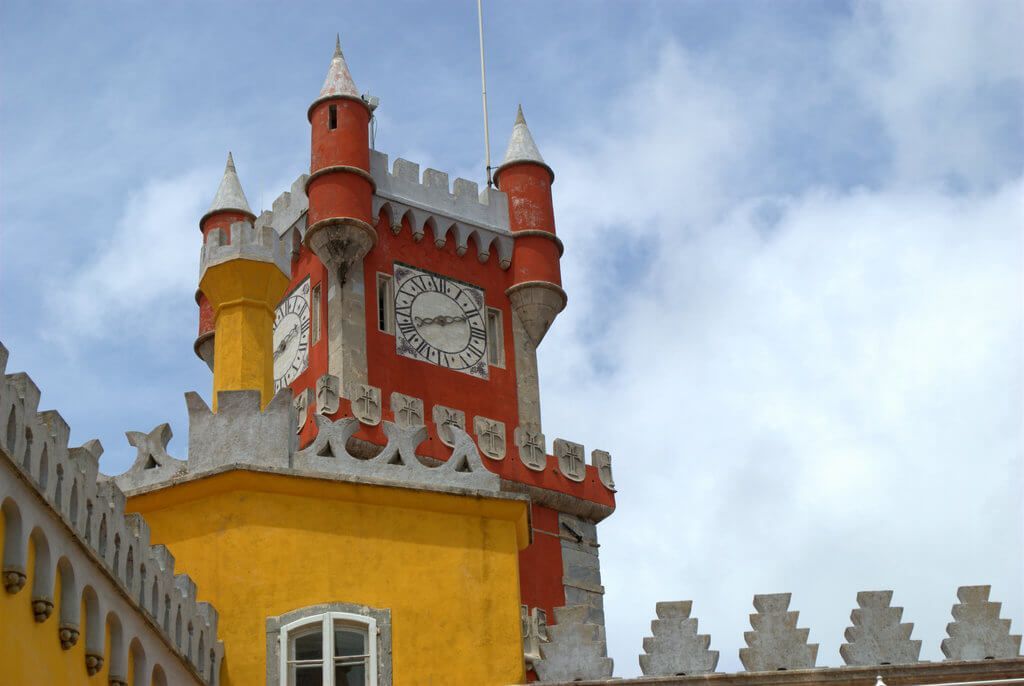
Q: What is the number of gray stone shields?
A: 9